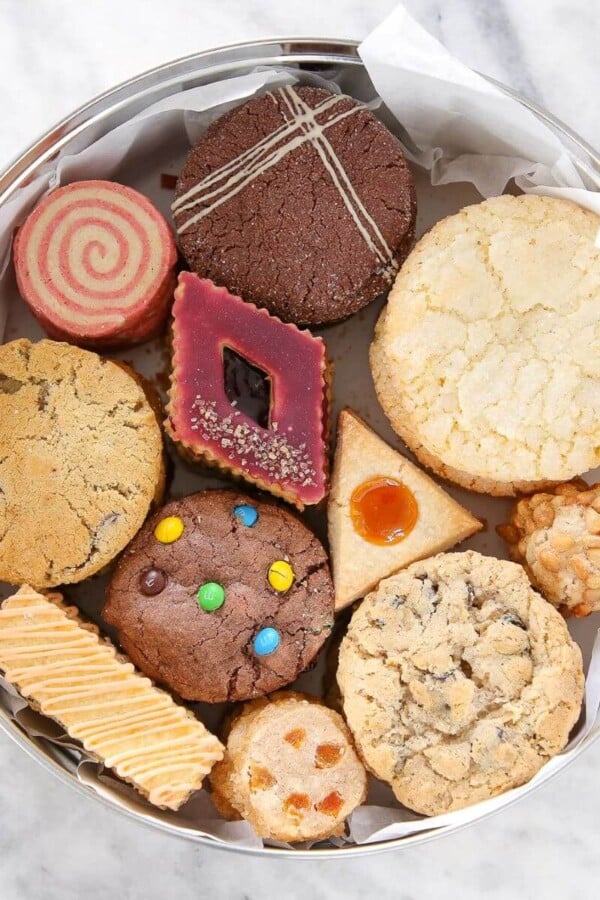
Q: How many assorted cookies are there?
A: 11